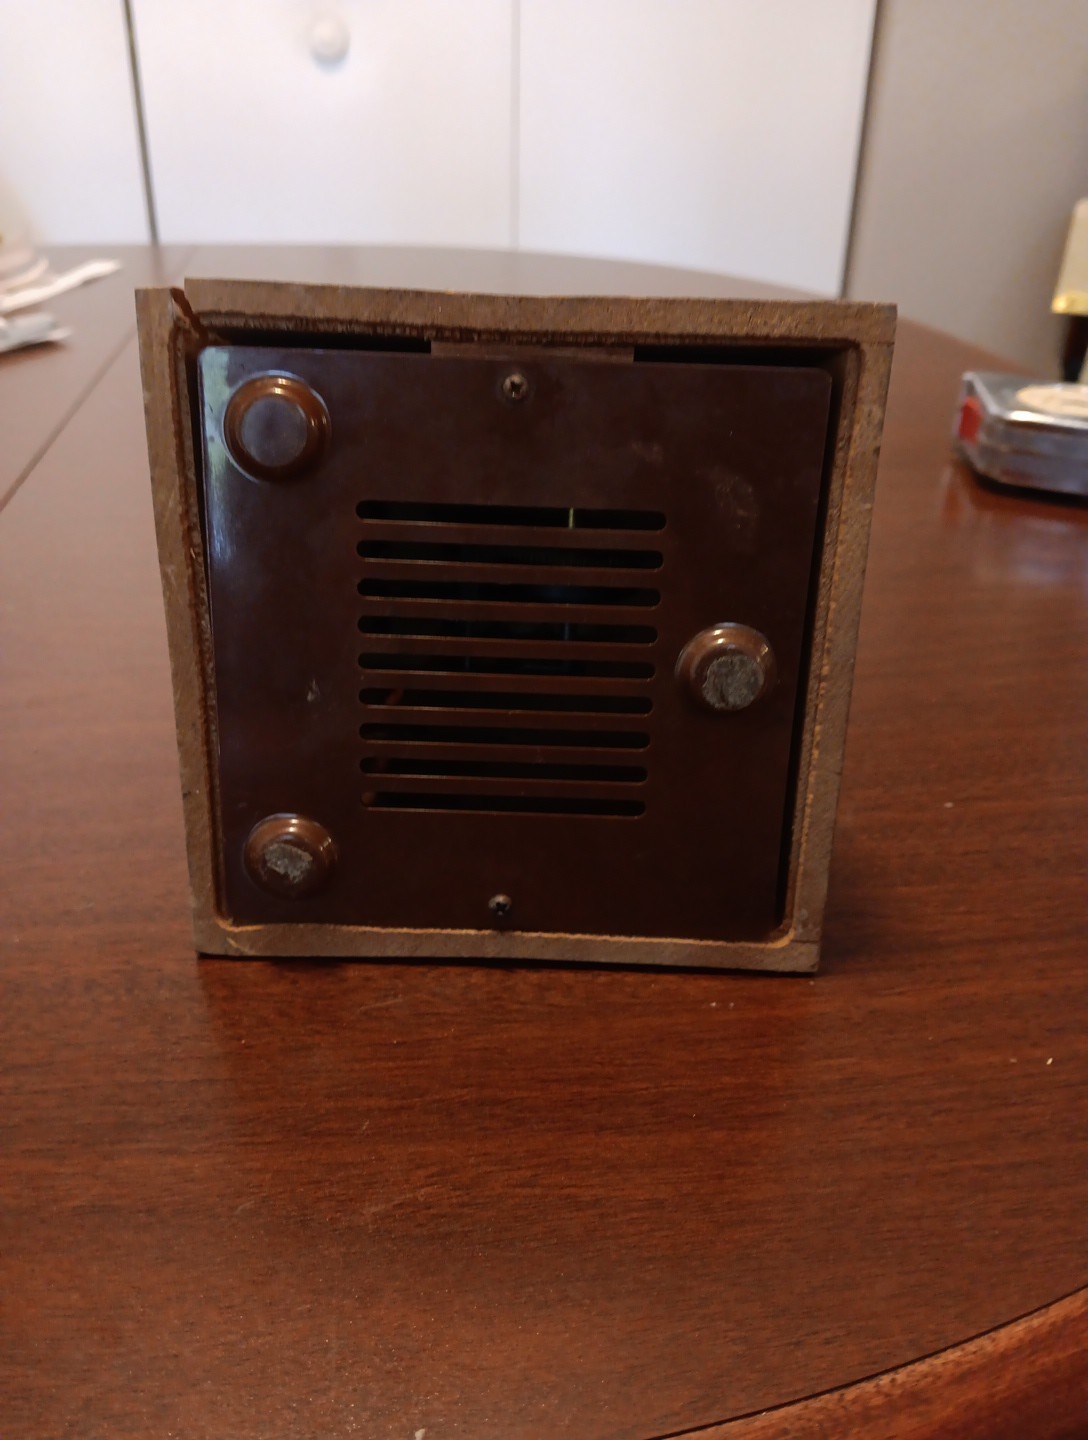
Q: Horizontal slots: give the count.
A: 9